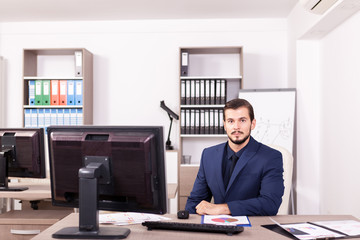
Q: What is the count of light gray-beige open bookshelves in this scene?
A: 2